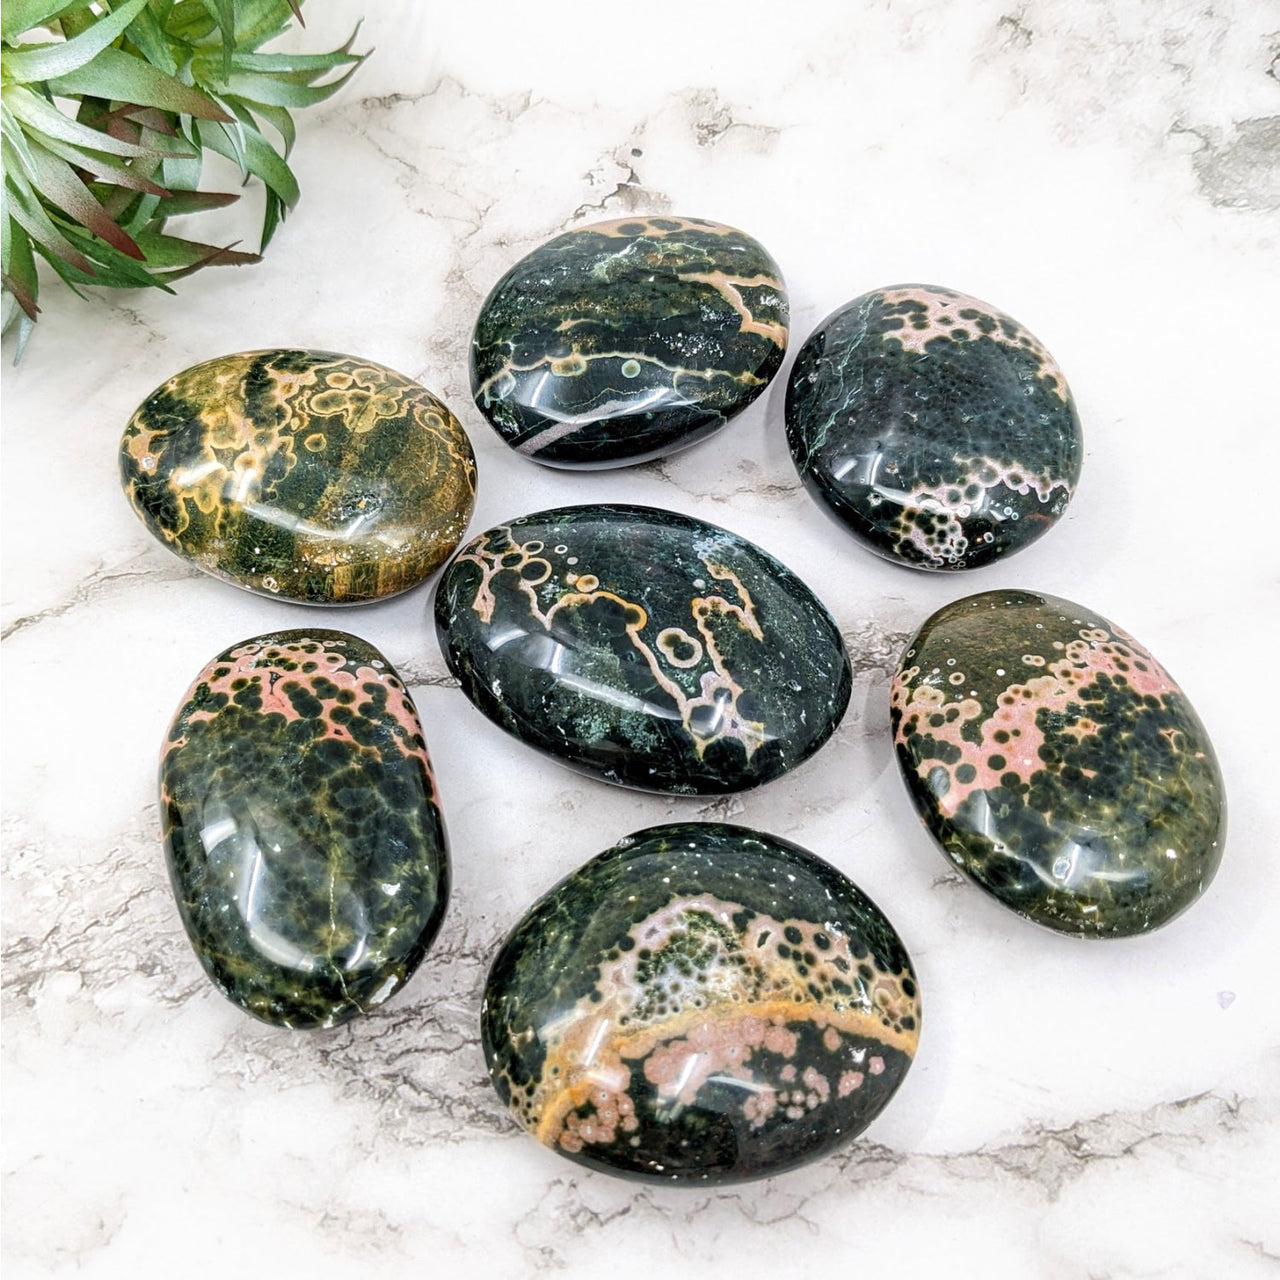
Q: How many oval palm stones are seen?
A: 7